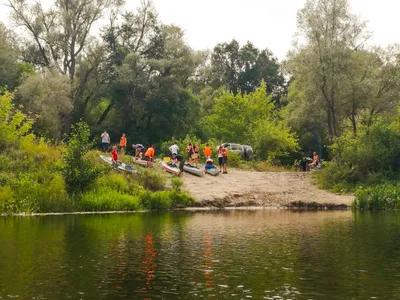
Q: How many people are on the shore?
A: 14